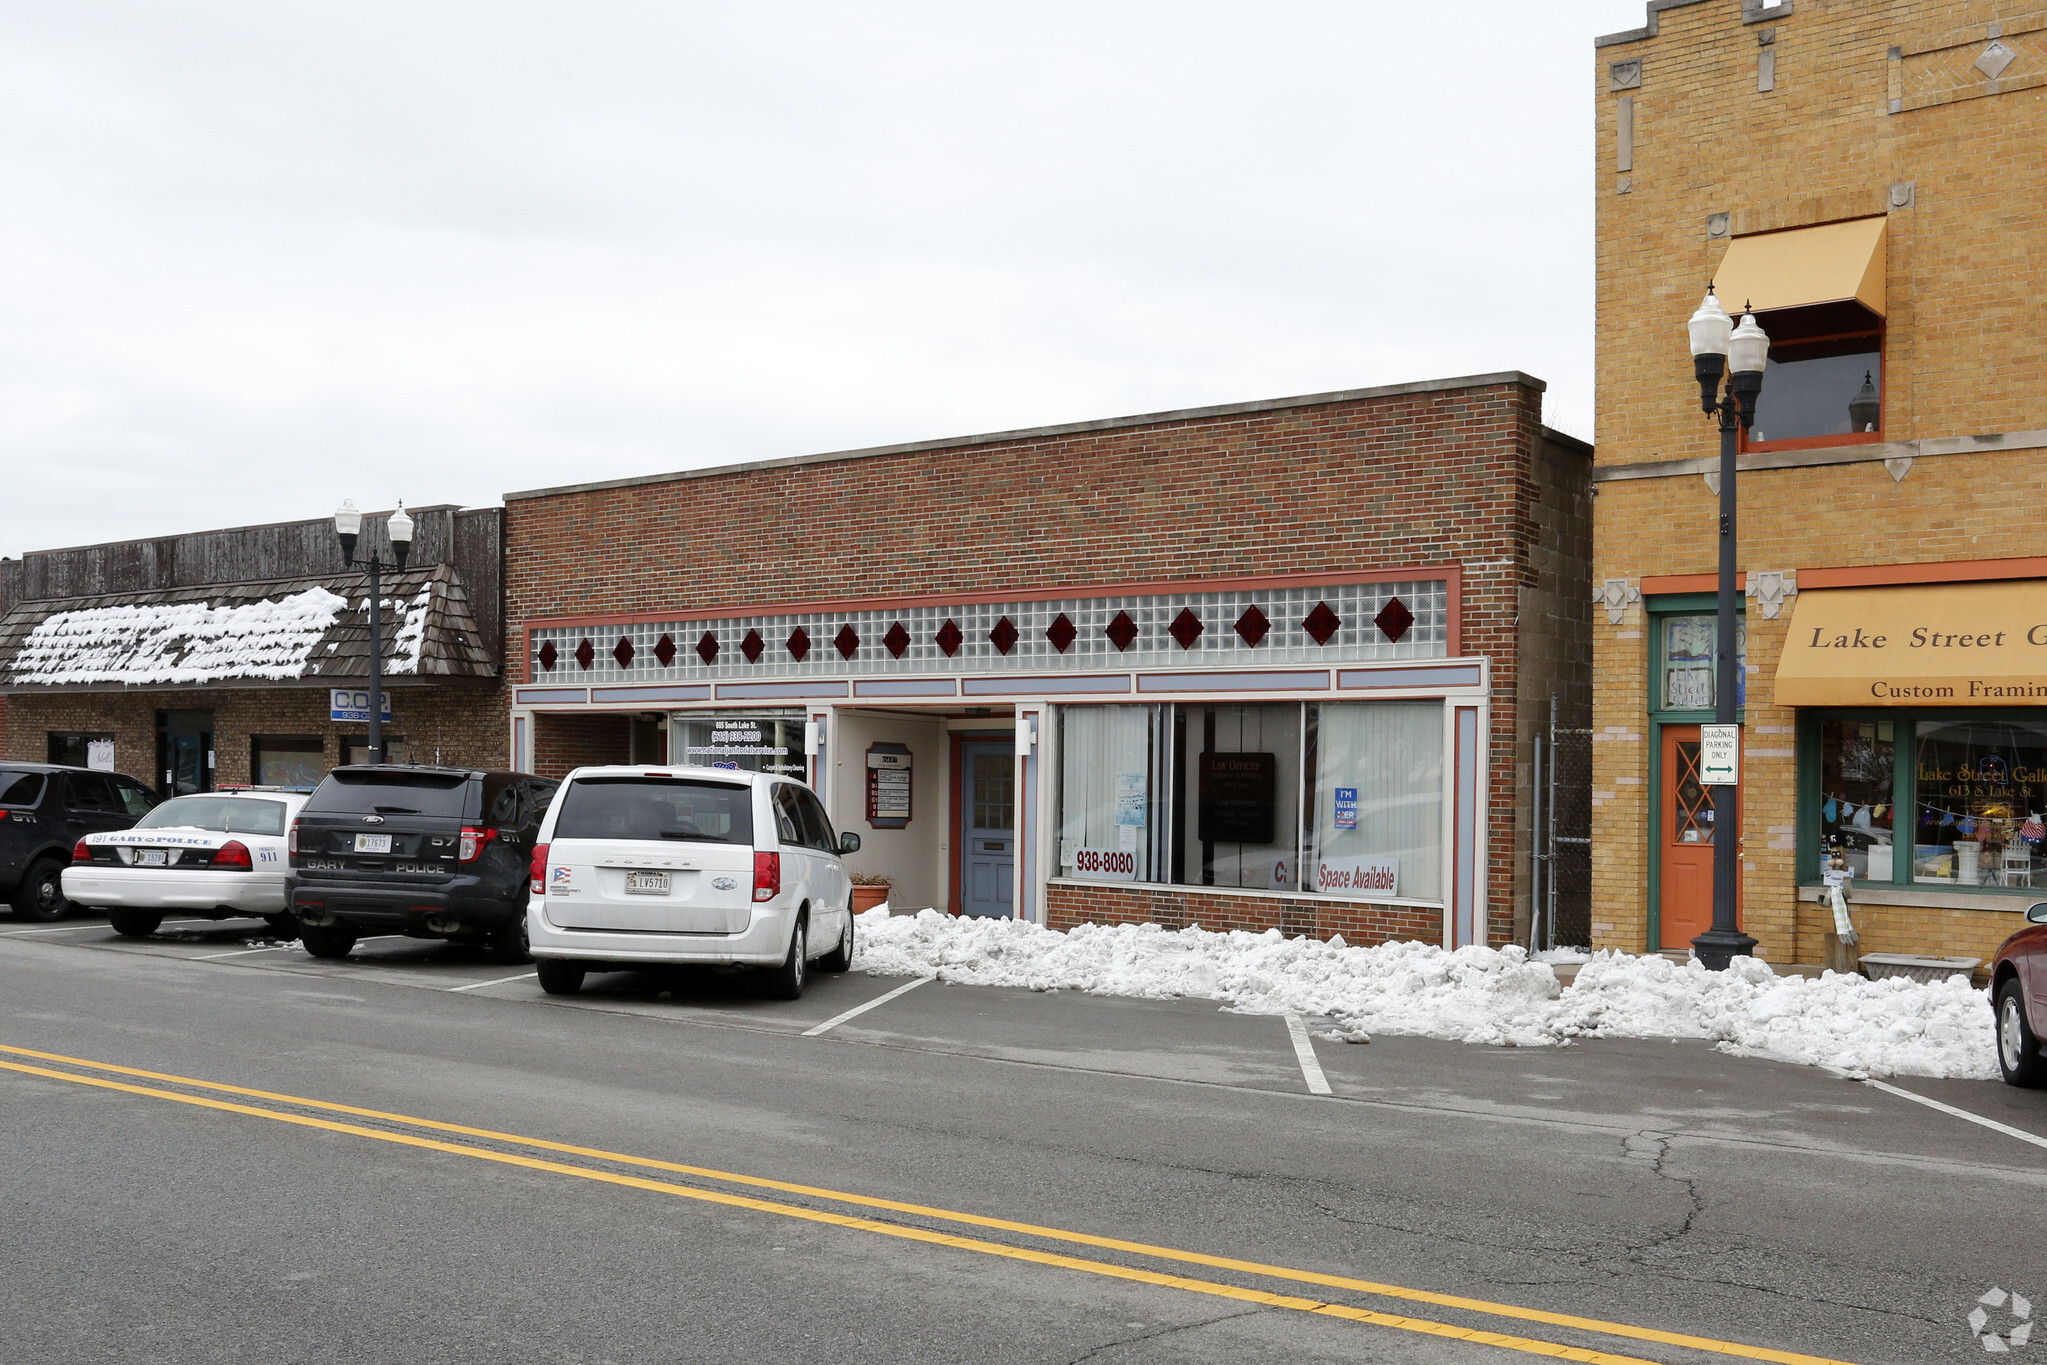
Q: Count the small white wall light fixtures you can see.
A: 2